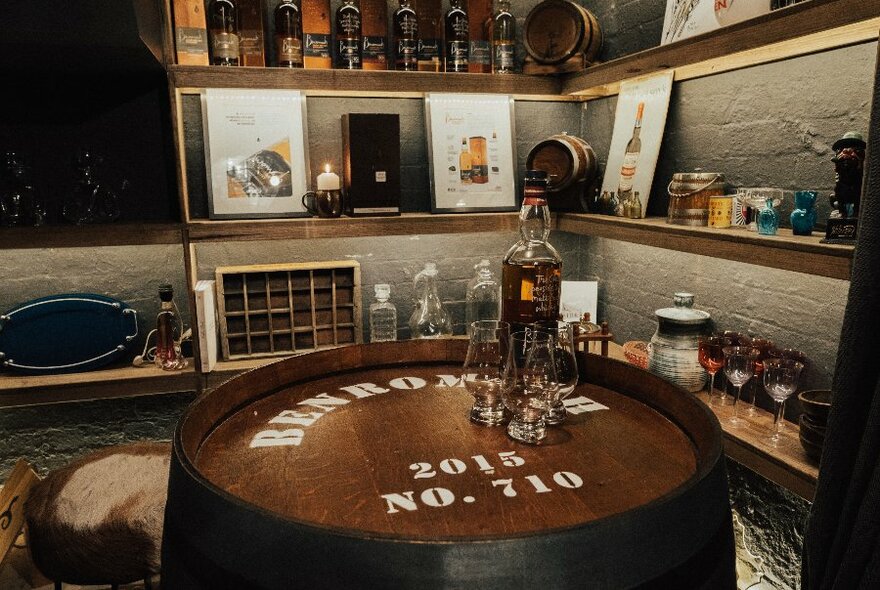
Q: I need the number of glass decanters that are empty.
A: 3